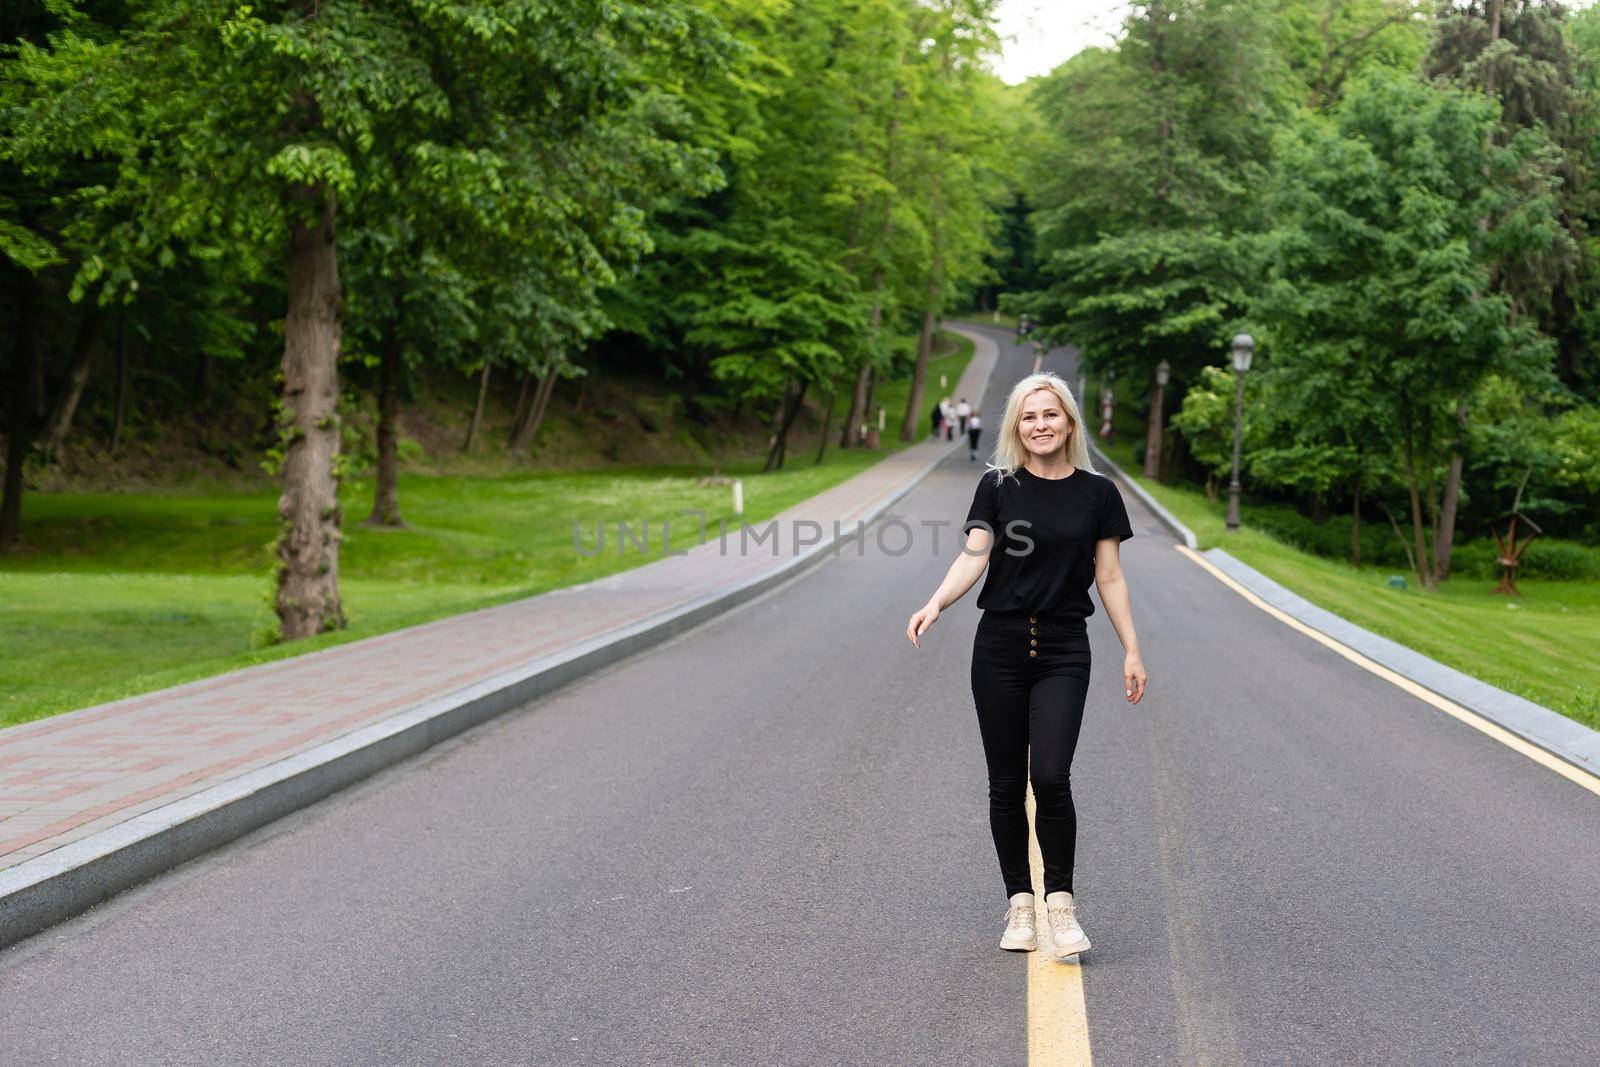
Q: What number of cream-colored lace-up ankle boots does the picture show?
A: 2